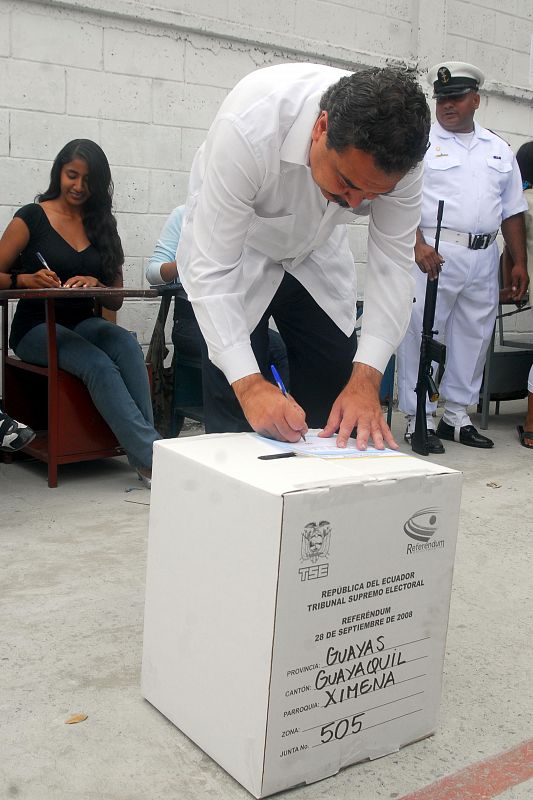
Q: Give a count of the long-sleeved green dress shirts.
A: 0